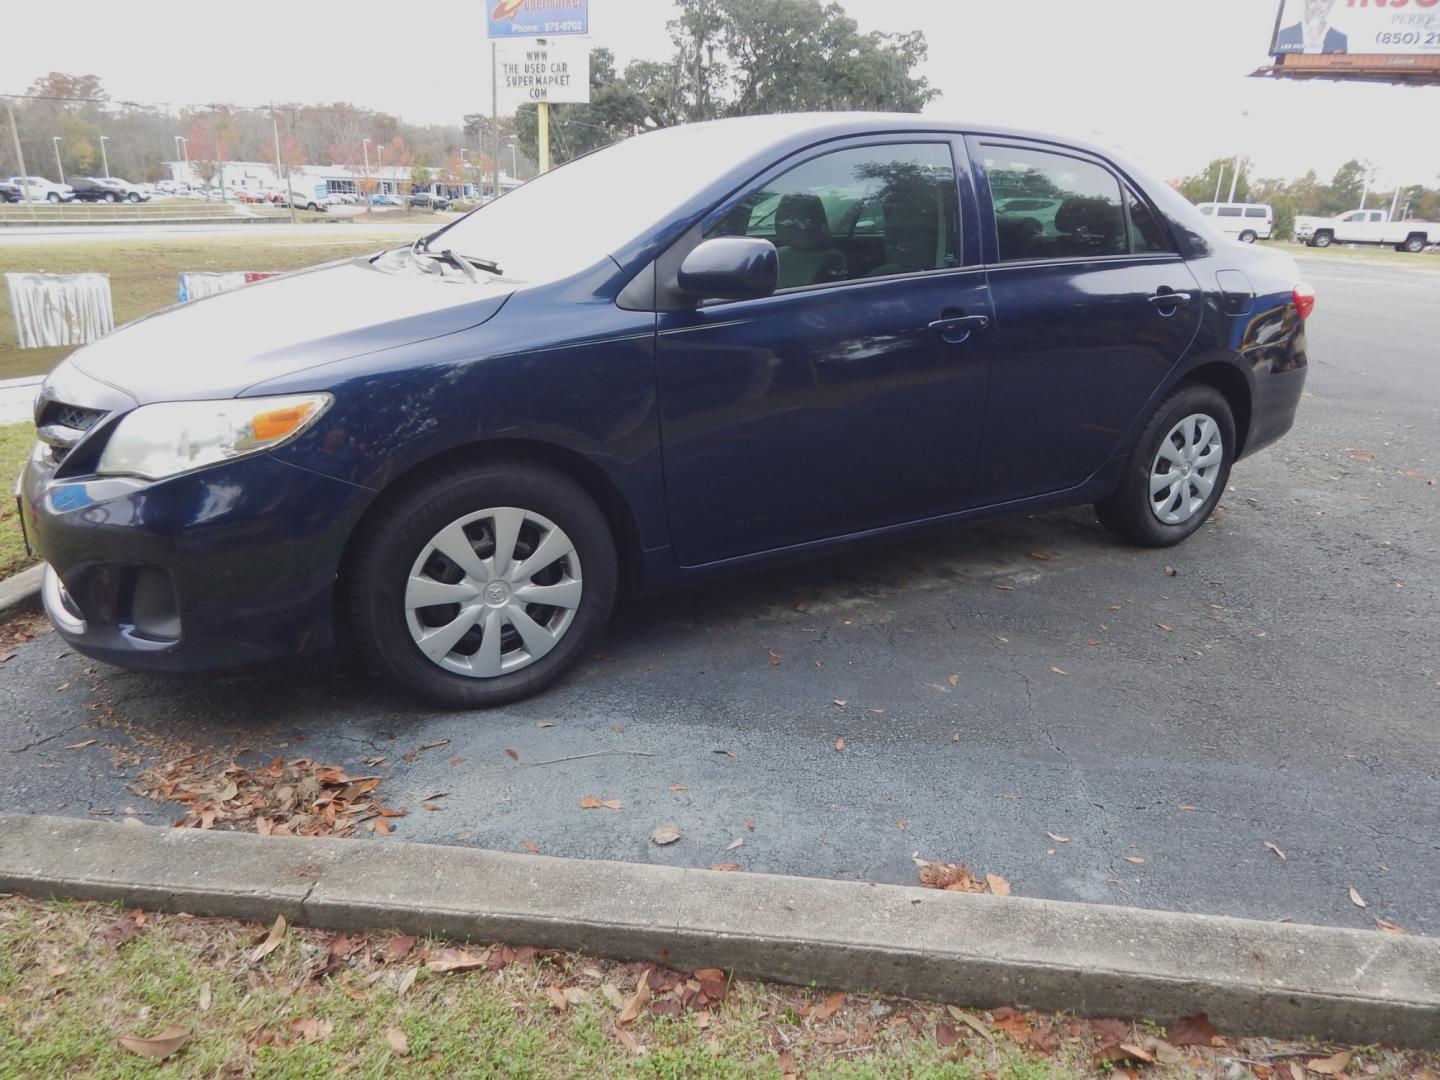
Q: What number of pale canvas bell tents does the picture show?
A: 0